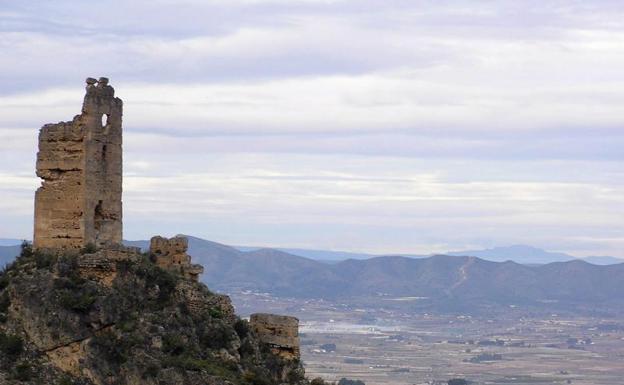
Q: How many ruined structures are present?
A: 3